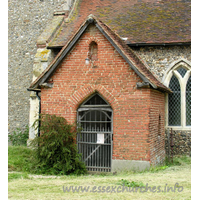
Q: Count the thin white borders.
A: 2